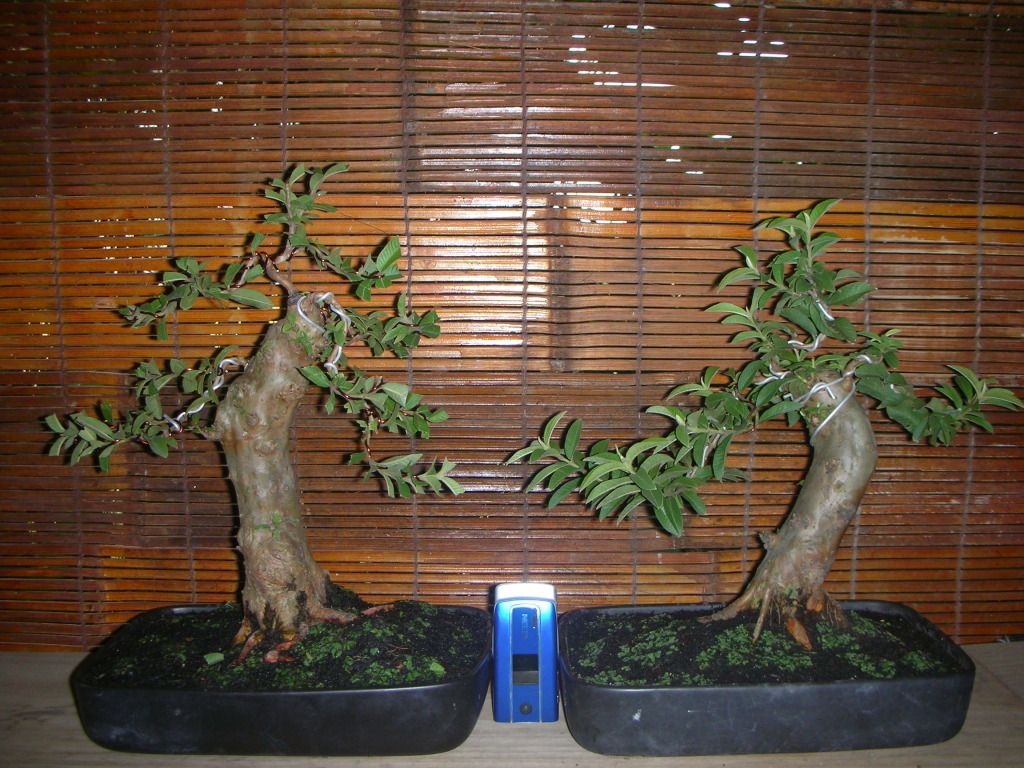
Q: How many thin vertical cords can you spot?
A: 9